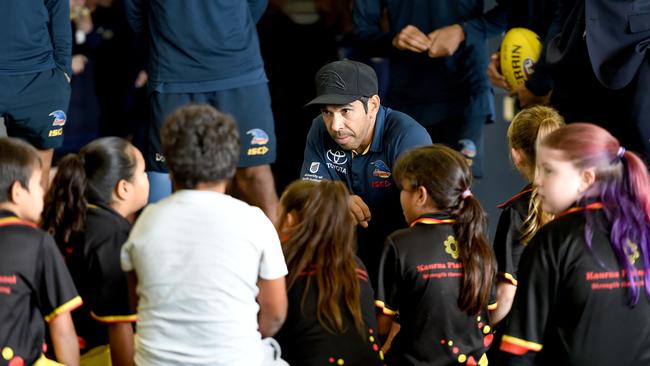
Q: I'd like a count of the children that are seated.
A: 7